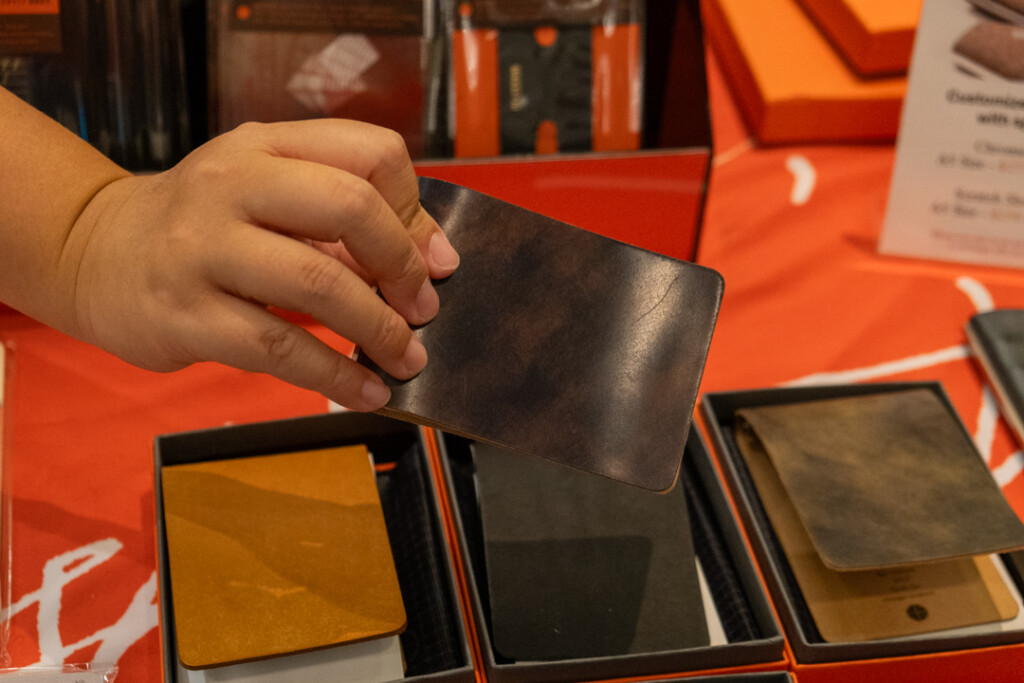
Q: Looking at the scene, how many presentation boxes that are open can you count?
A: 3